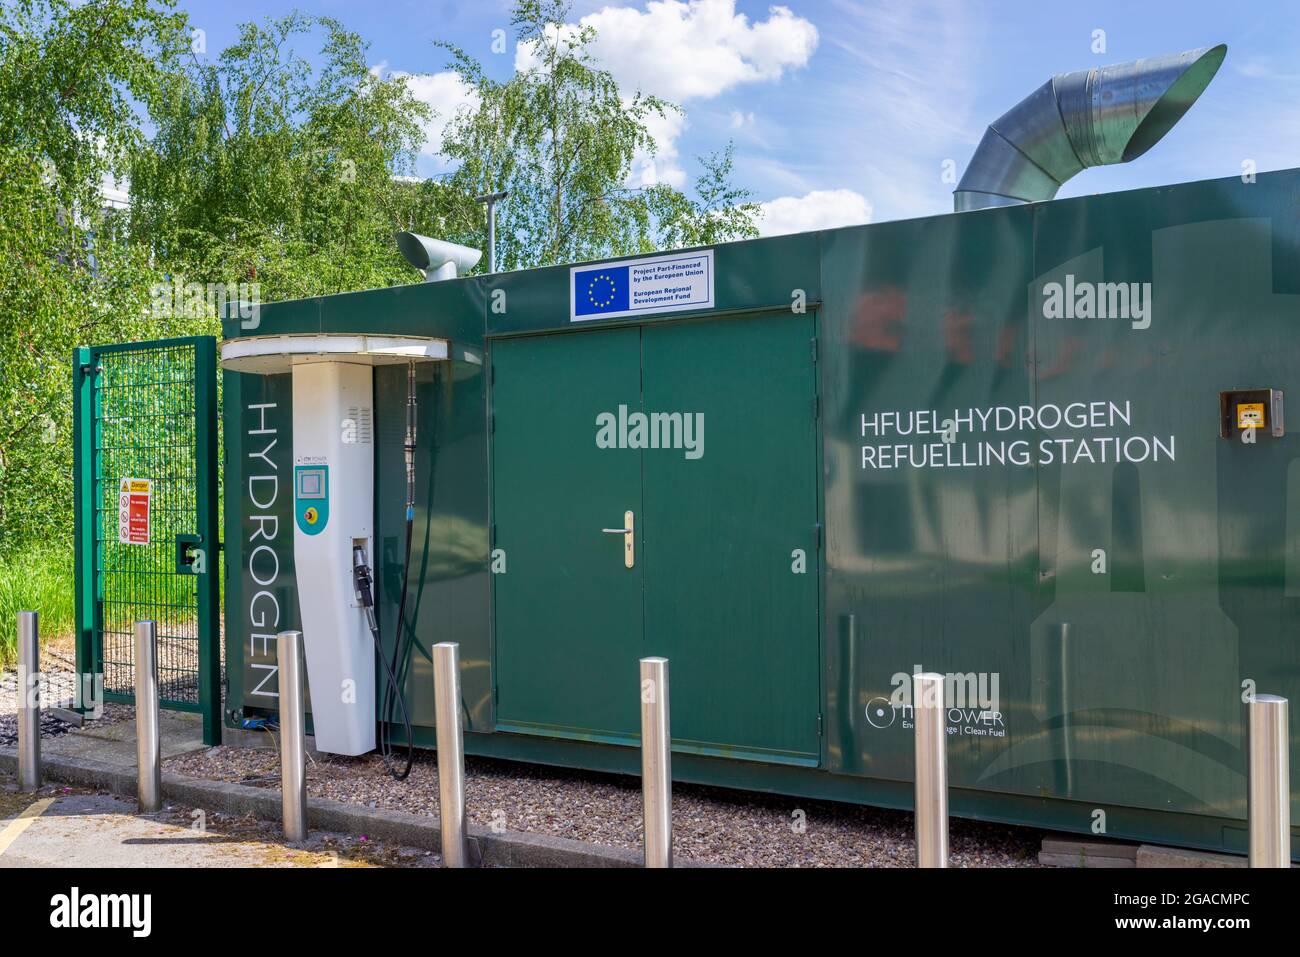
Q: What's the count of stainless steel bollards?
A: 7